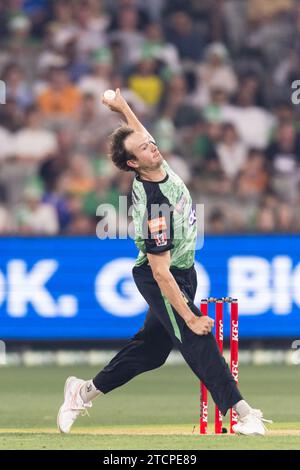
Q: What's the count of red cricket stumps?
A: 3